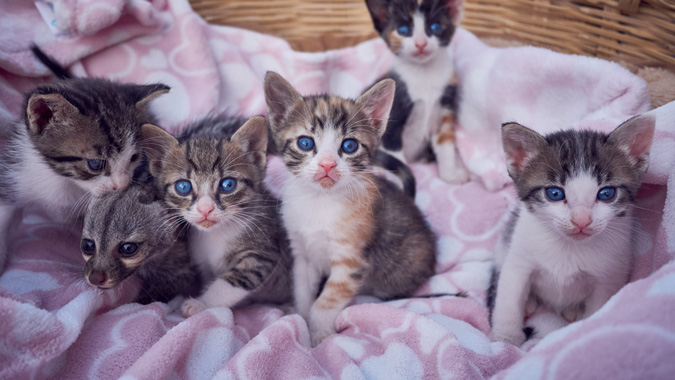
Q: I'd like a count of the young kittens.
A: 6